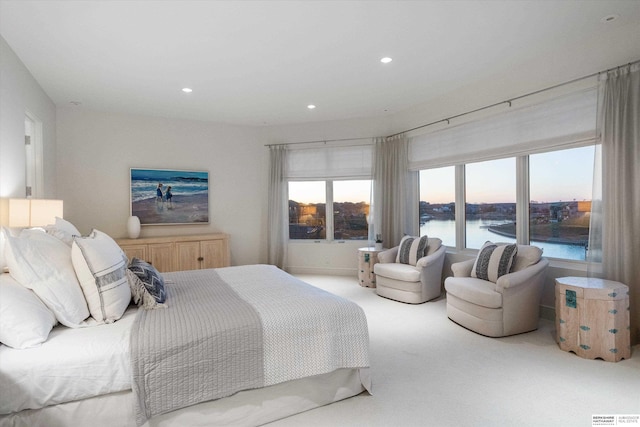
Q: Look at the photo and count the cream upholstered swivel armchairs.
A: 2